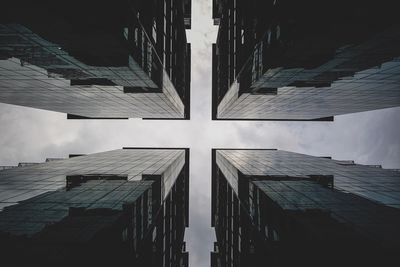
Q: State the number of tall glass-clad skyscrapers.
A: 4